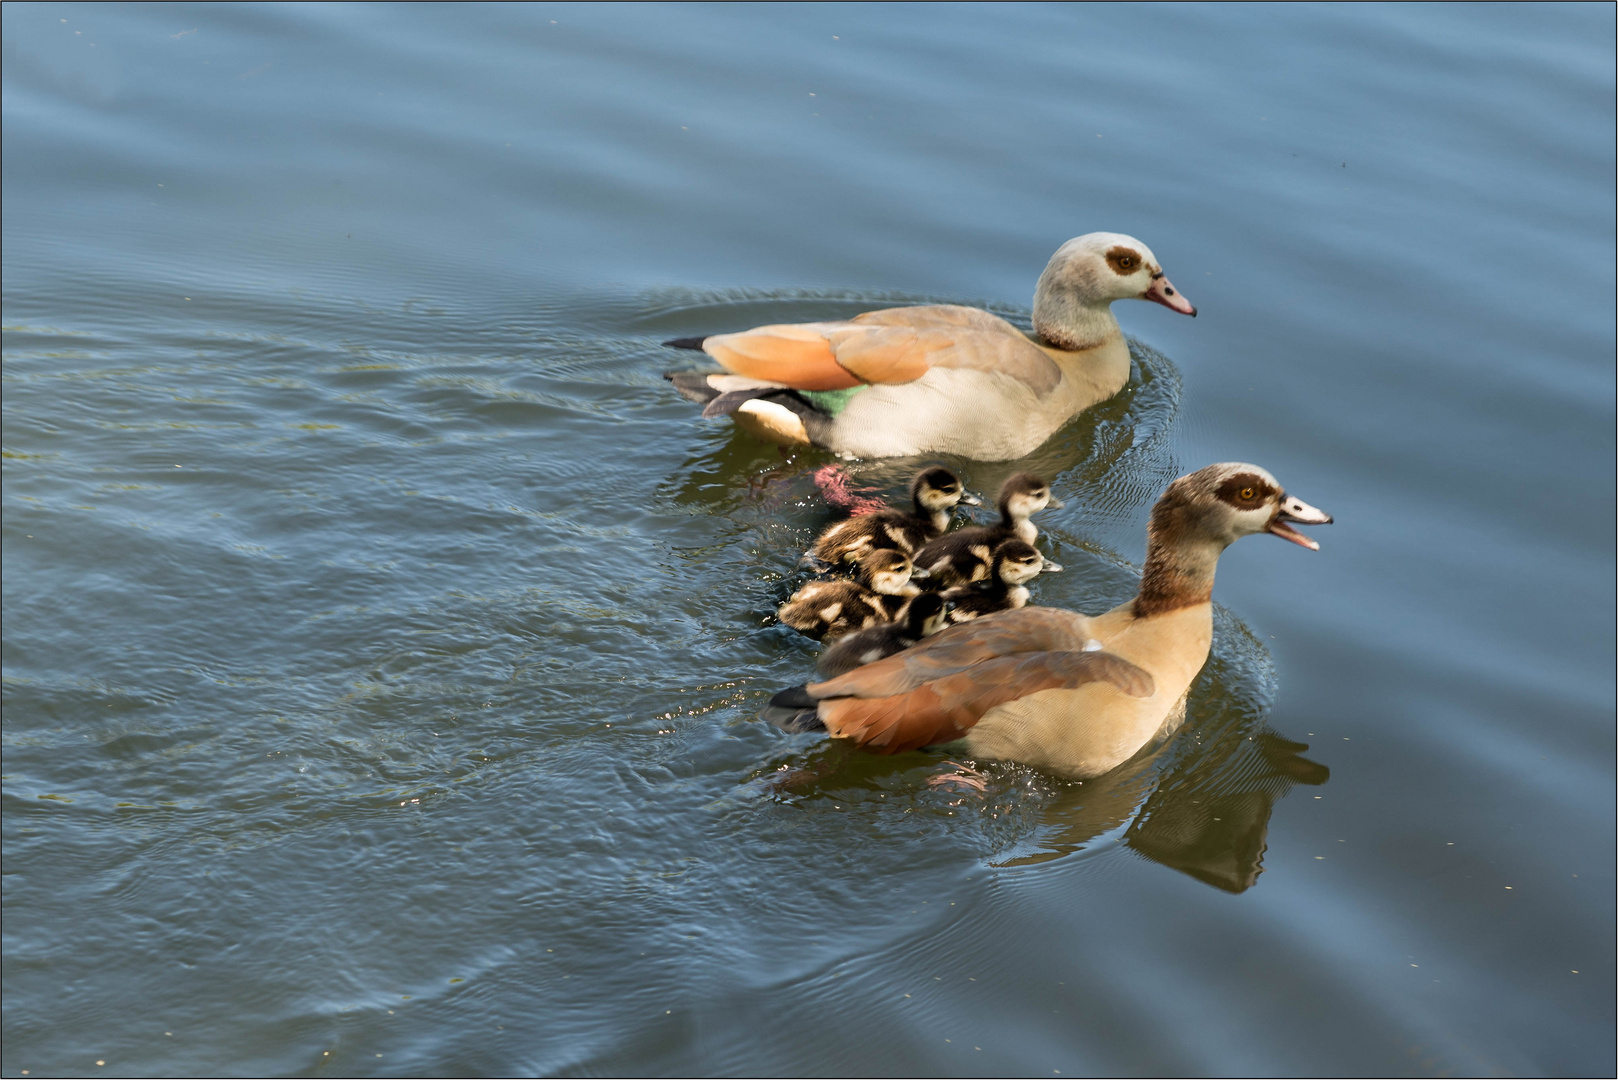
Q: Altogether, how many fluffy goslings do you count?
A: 5